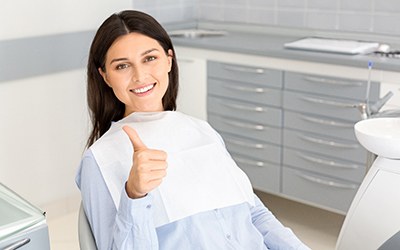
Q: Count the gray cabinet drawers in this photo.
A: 12